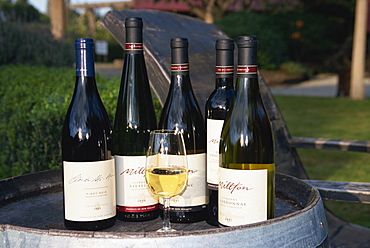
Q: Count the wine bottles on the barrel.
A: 5